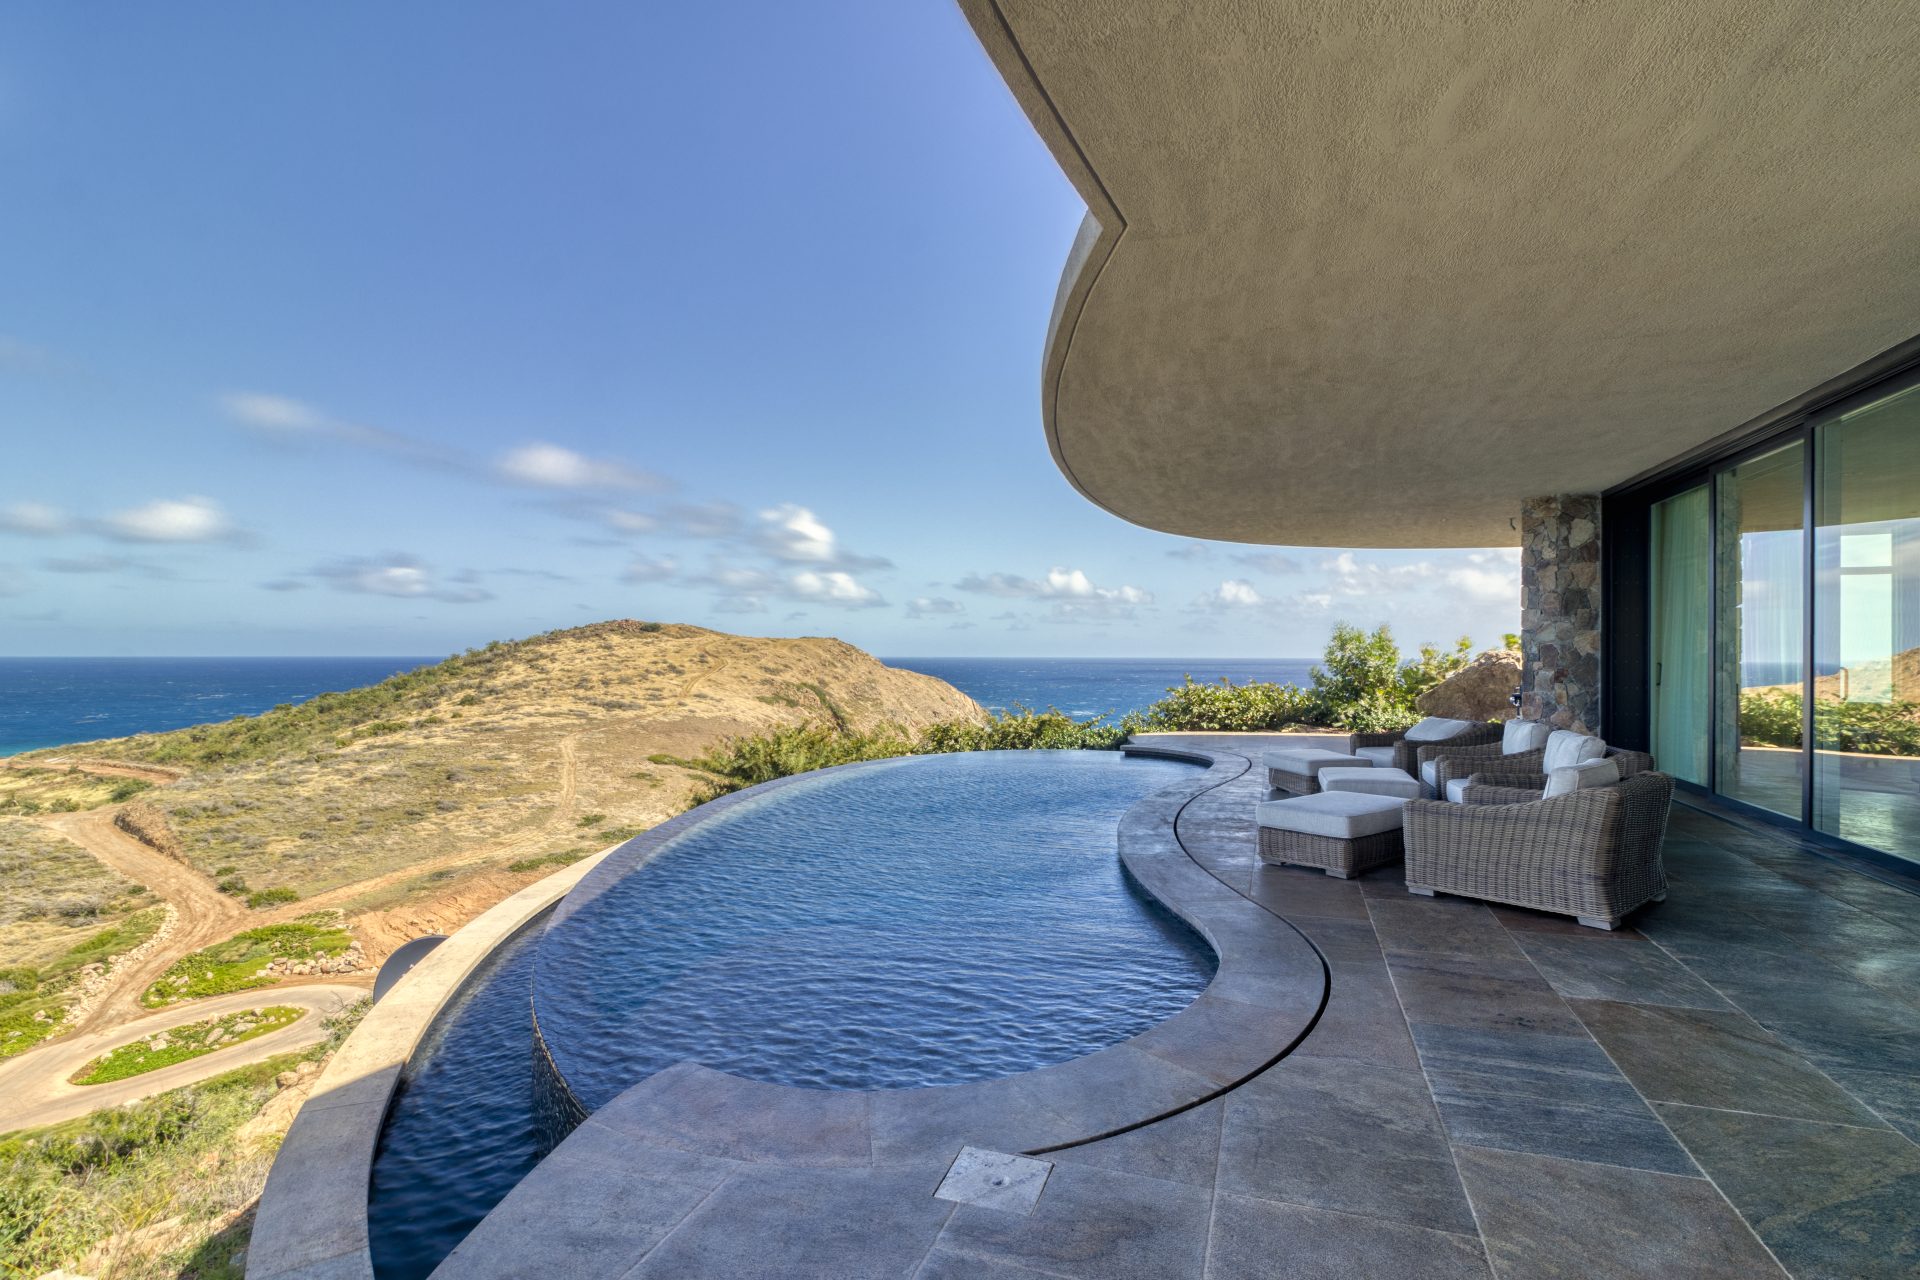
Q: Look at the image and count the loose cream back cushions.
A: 4